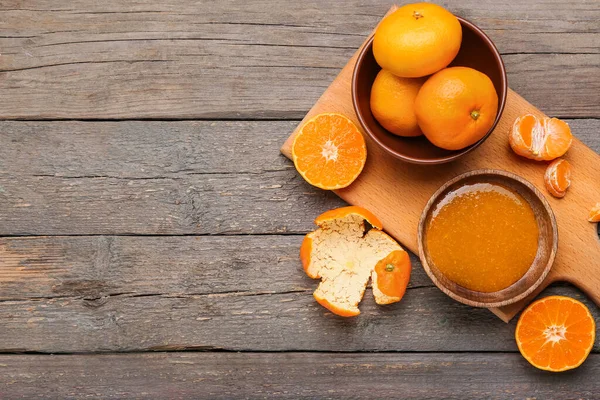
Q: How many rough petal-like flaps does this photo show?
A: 4